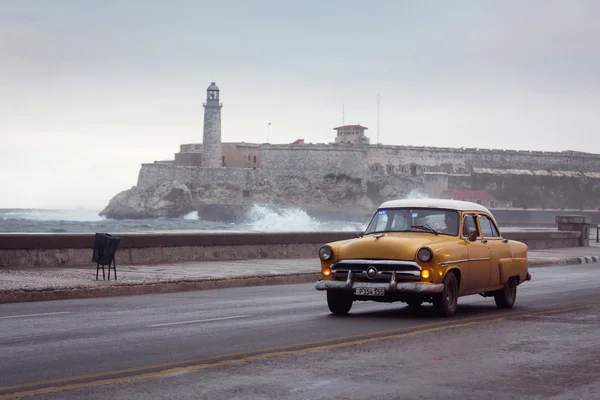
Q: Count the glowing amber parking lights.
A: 2